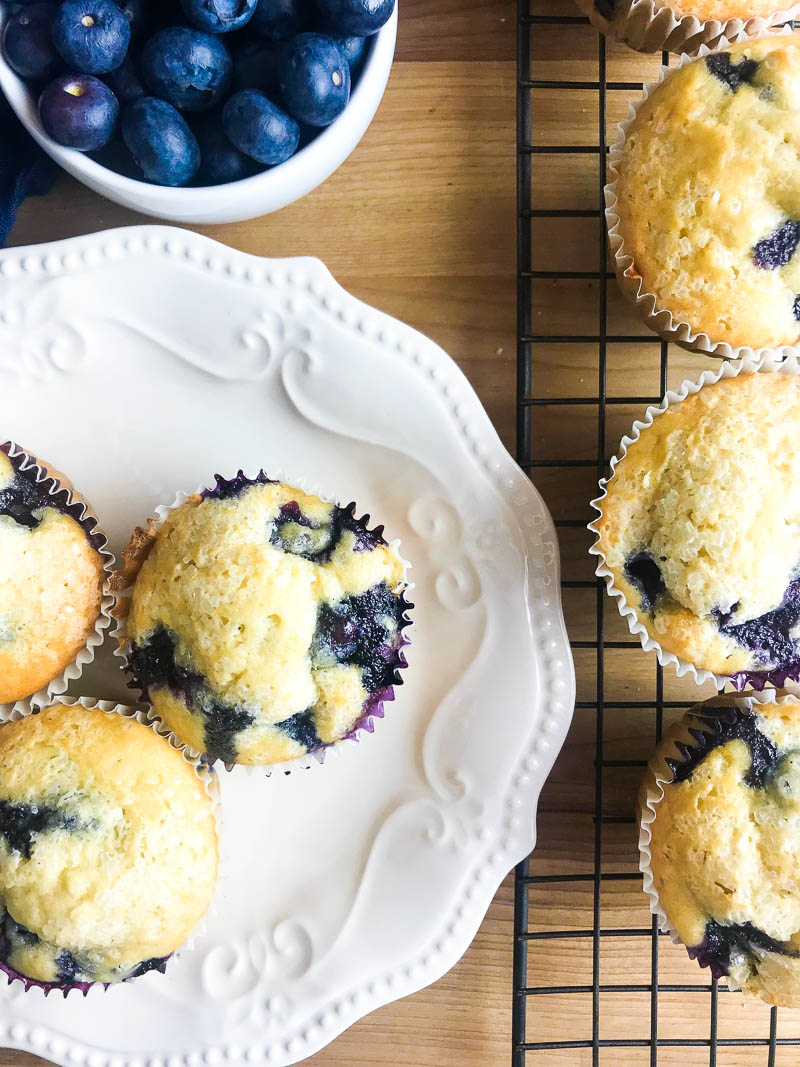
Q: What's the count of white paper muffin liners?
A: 7